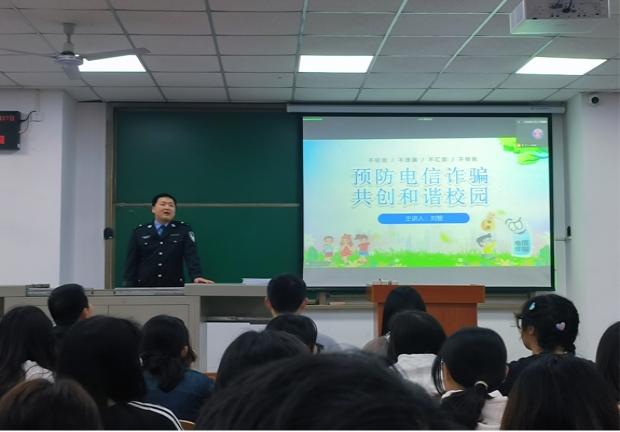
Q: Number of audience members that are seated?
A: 15